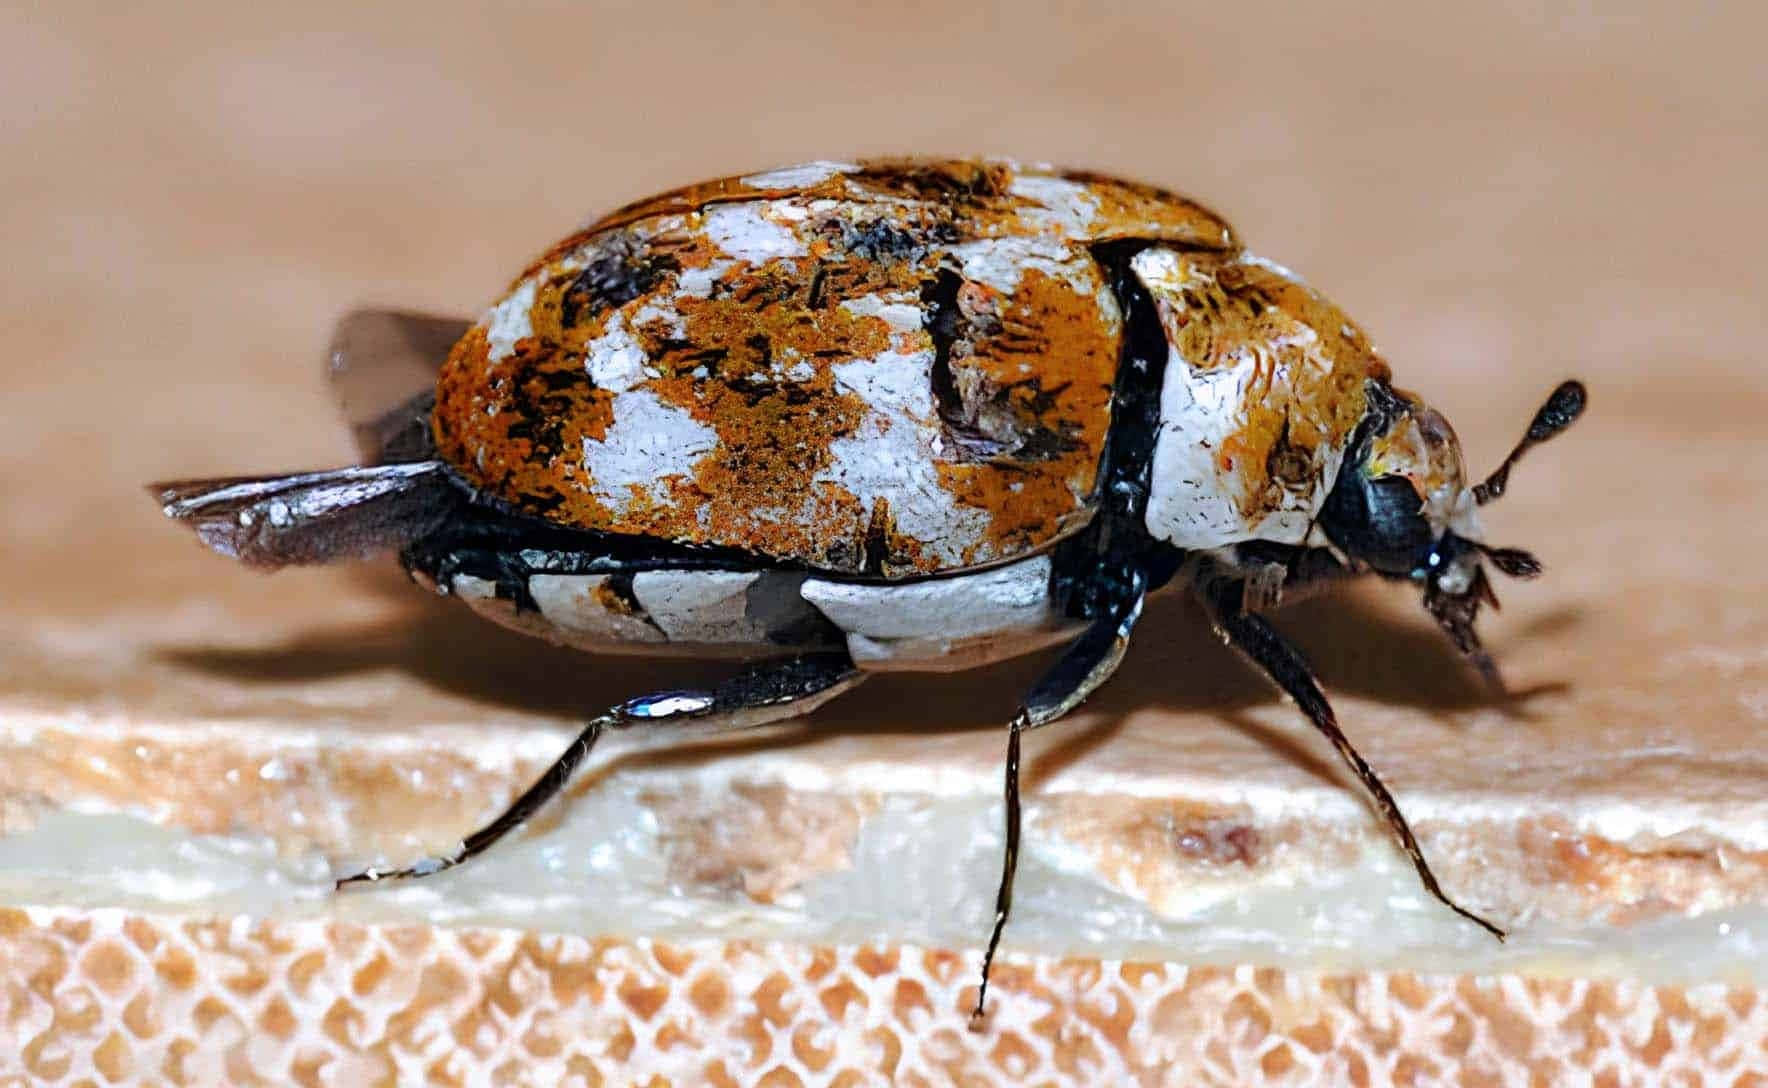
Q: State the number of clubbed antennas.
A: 2